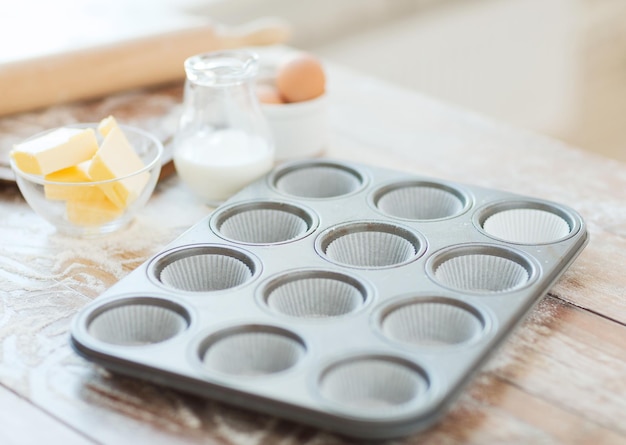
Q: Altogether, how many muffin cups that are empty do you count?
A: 12